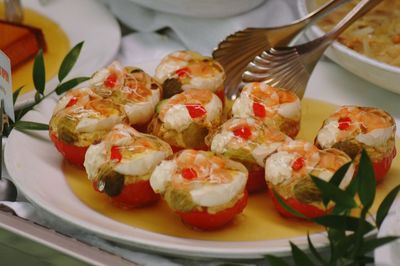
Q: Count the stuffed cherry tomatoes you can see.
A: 10